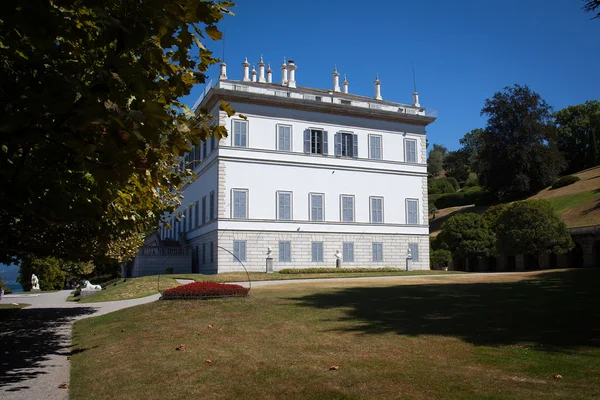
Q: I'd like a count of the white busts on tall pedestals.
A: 3